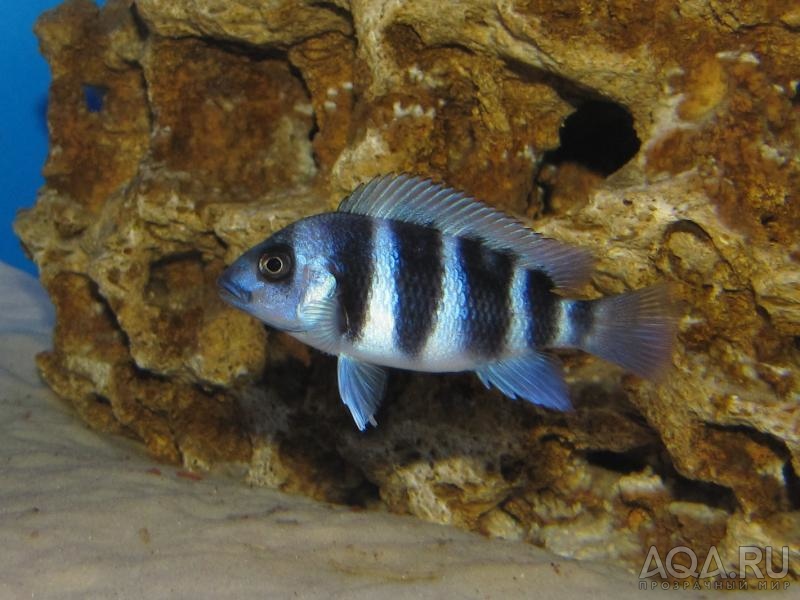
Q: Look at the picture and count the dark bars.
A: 5